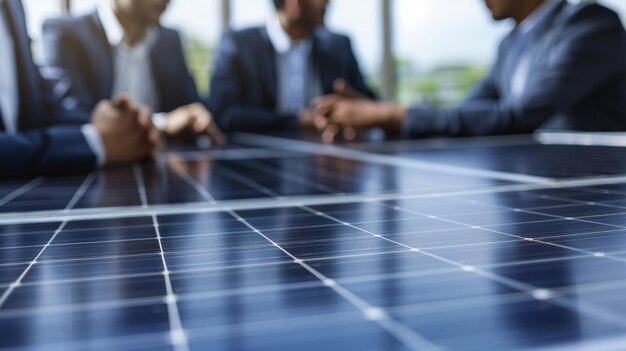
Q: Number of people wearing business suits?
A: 4